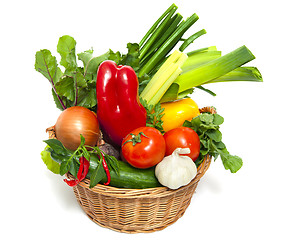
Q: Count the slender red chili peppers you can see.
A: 3